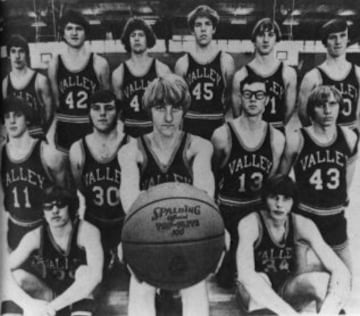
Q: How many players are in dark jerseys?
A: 13